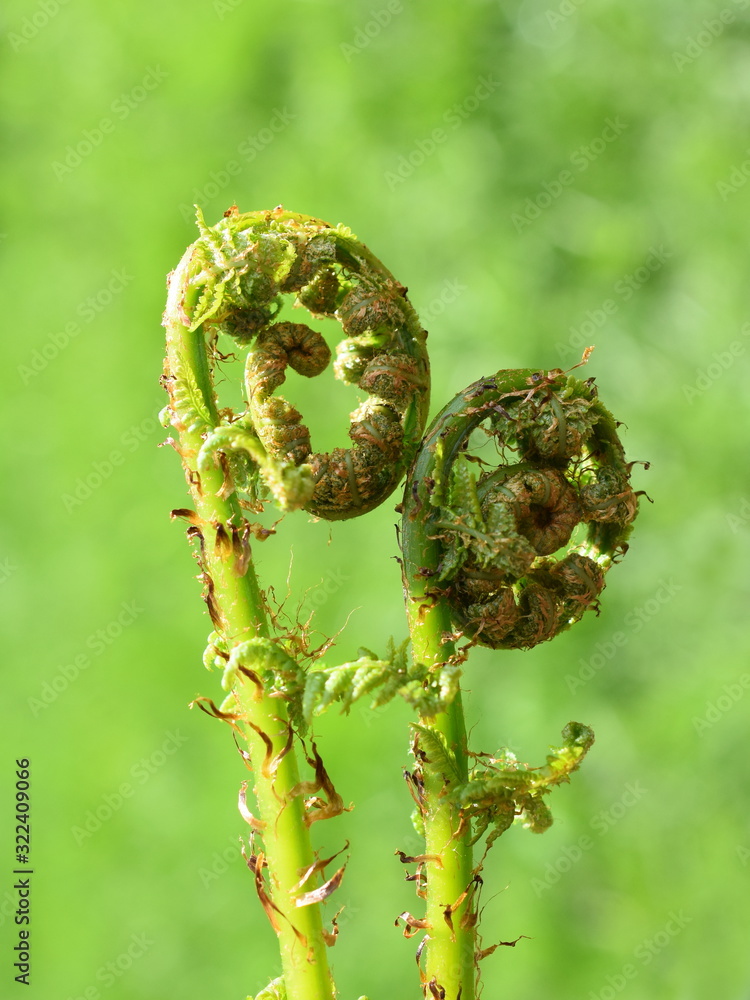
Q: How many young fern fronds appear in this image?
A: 2